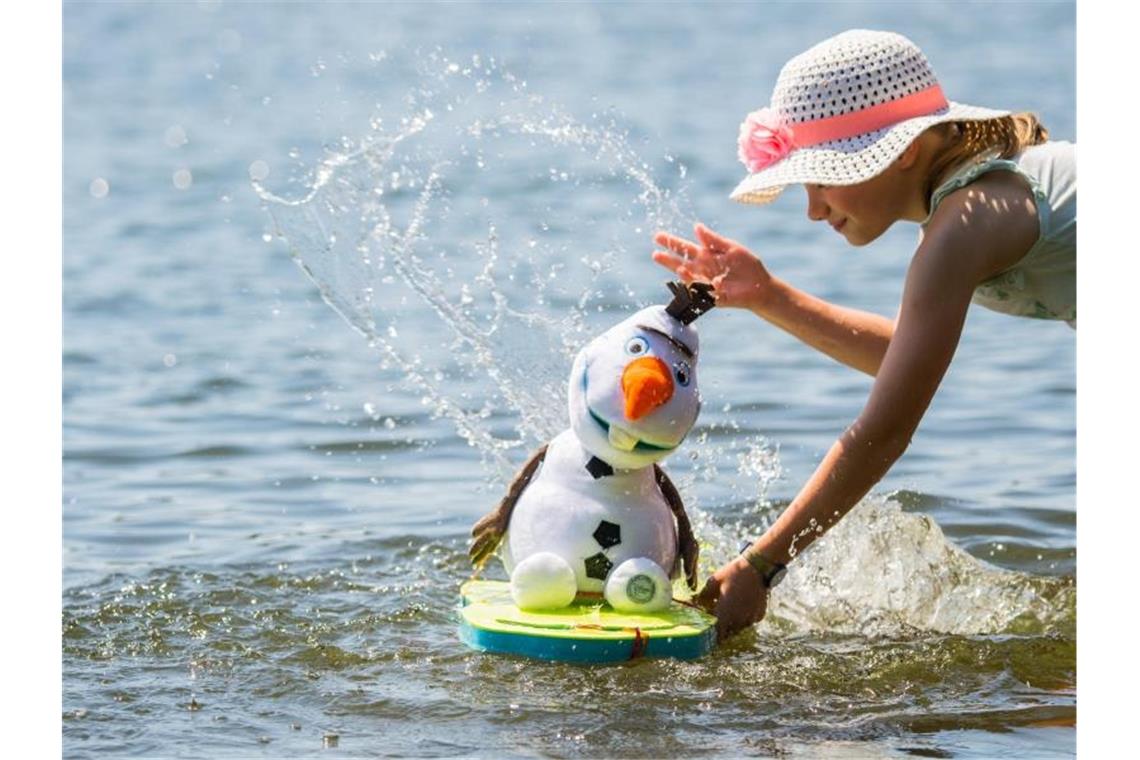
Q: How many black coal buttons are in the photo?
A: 3